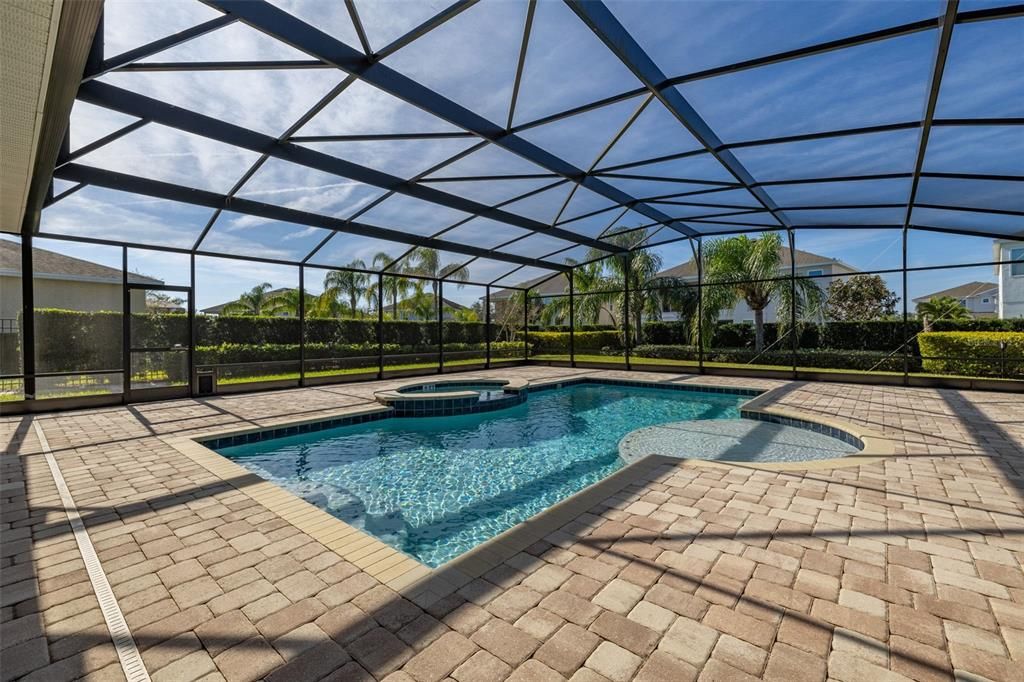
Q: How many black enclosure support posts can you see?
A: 13